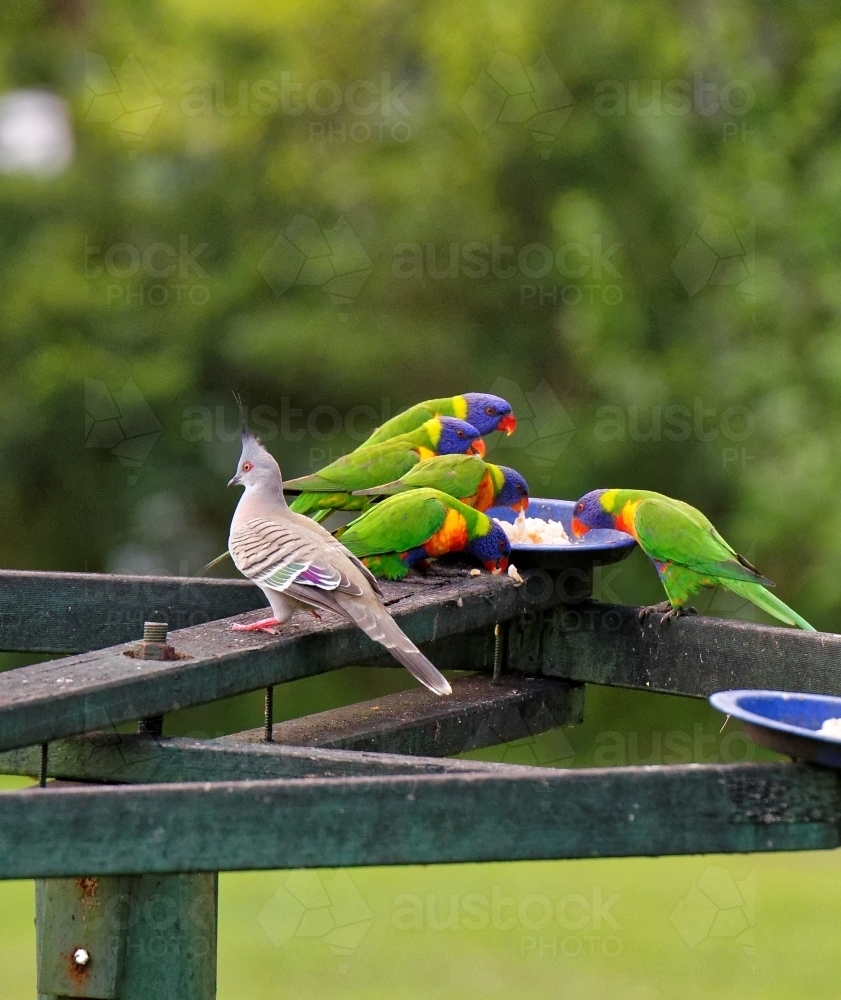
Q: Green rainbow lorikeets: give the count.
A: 5